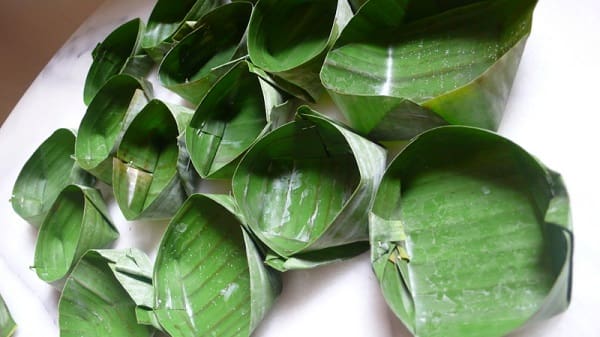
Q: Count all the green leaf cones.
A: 14